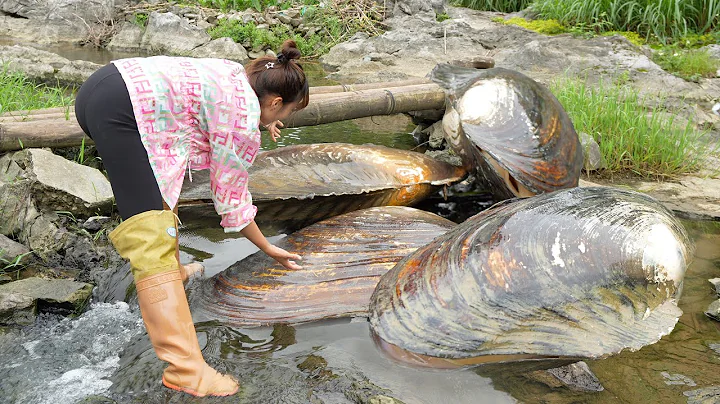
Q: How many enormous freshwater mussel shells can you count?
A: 4